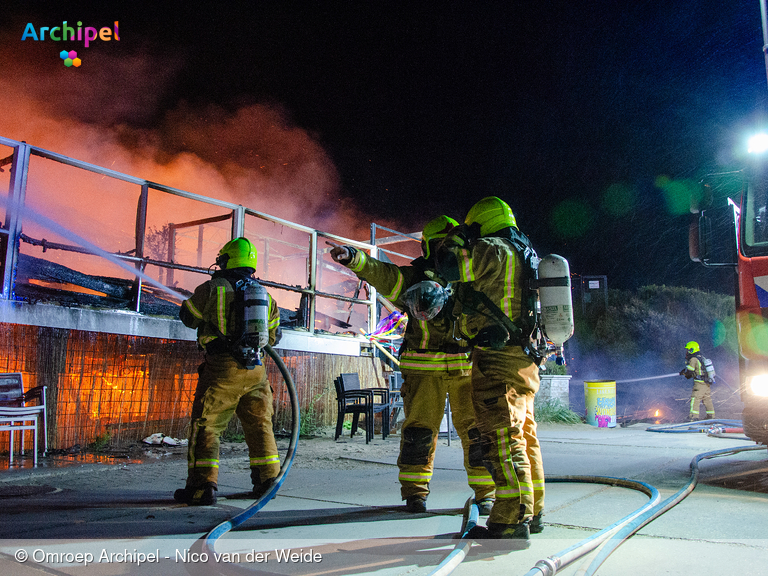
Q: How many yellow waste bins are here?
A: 1